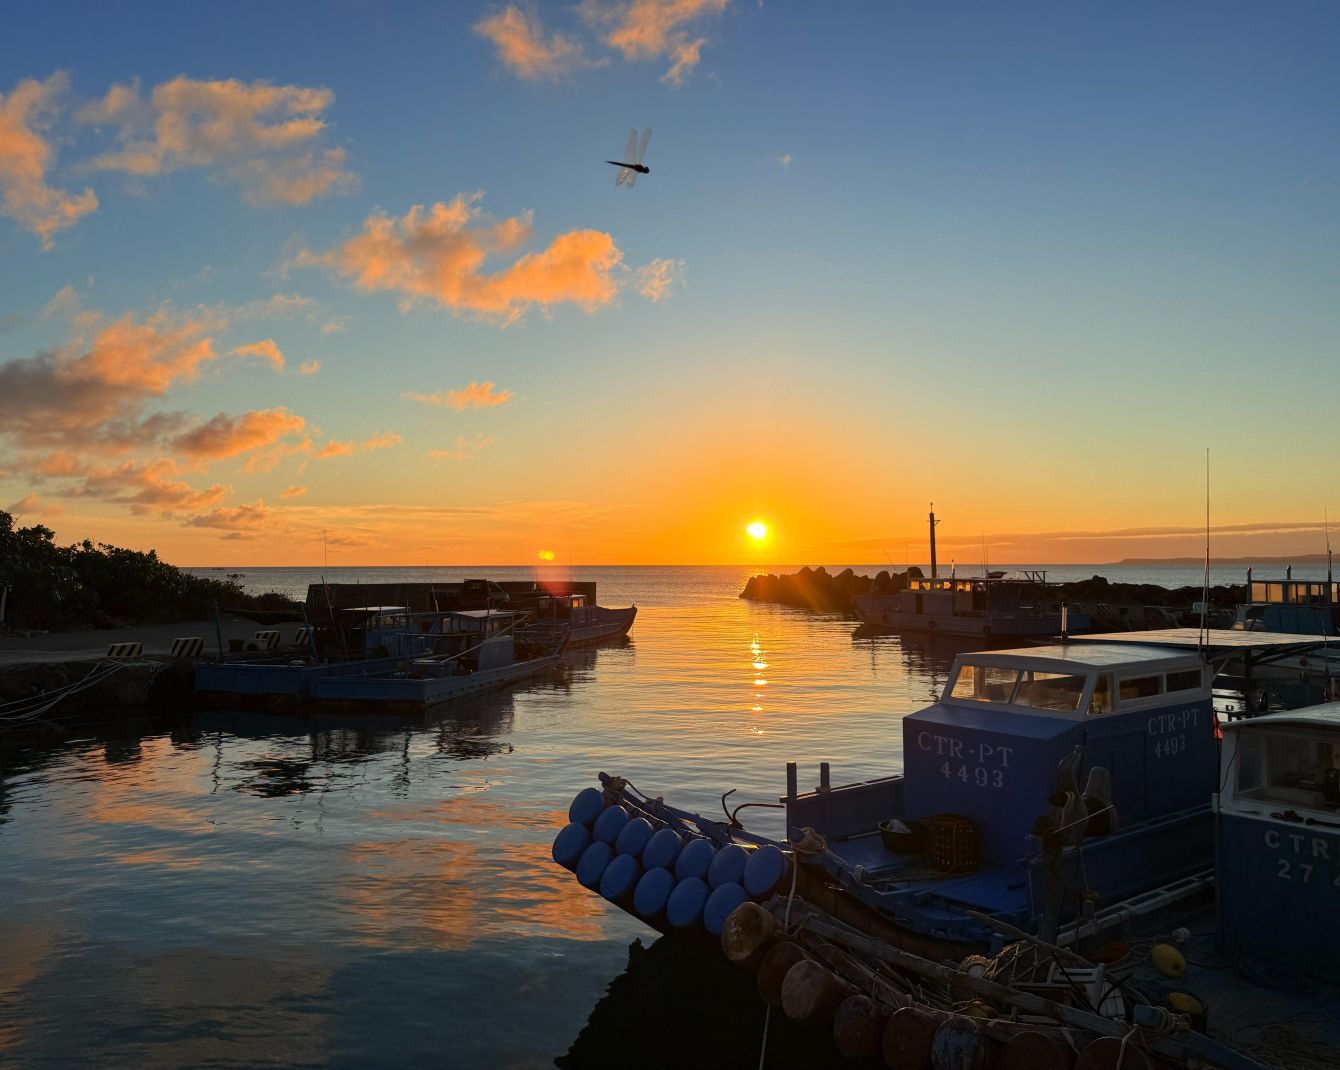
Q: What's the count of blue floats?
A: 13